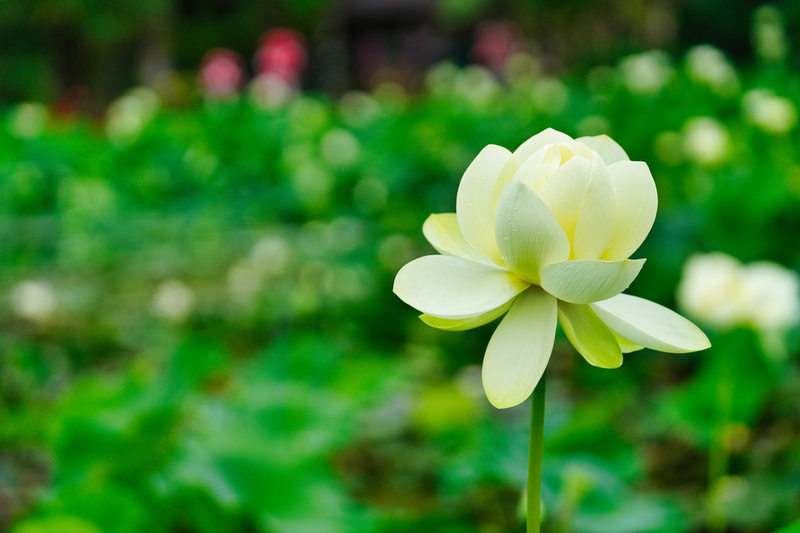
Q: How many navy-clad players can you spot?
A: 0